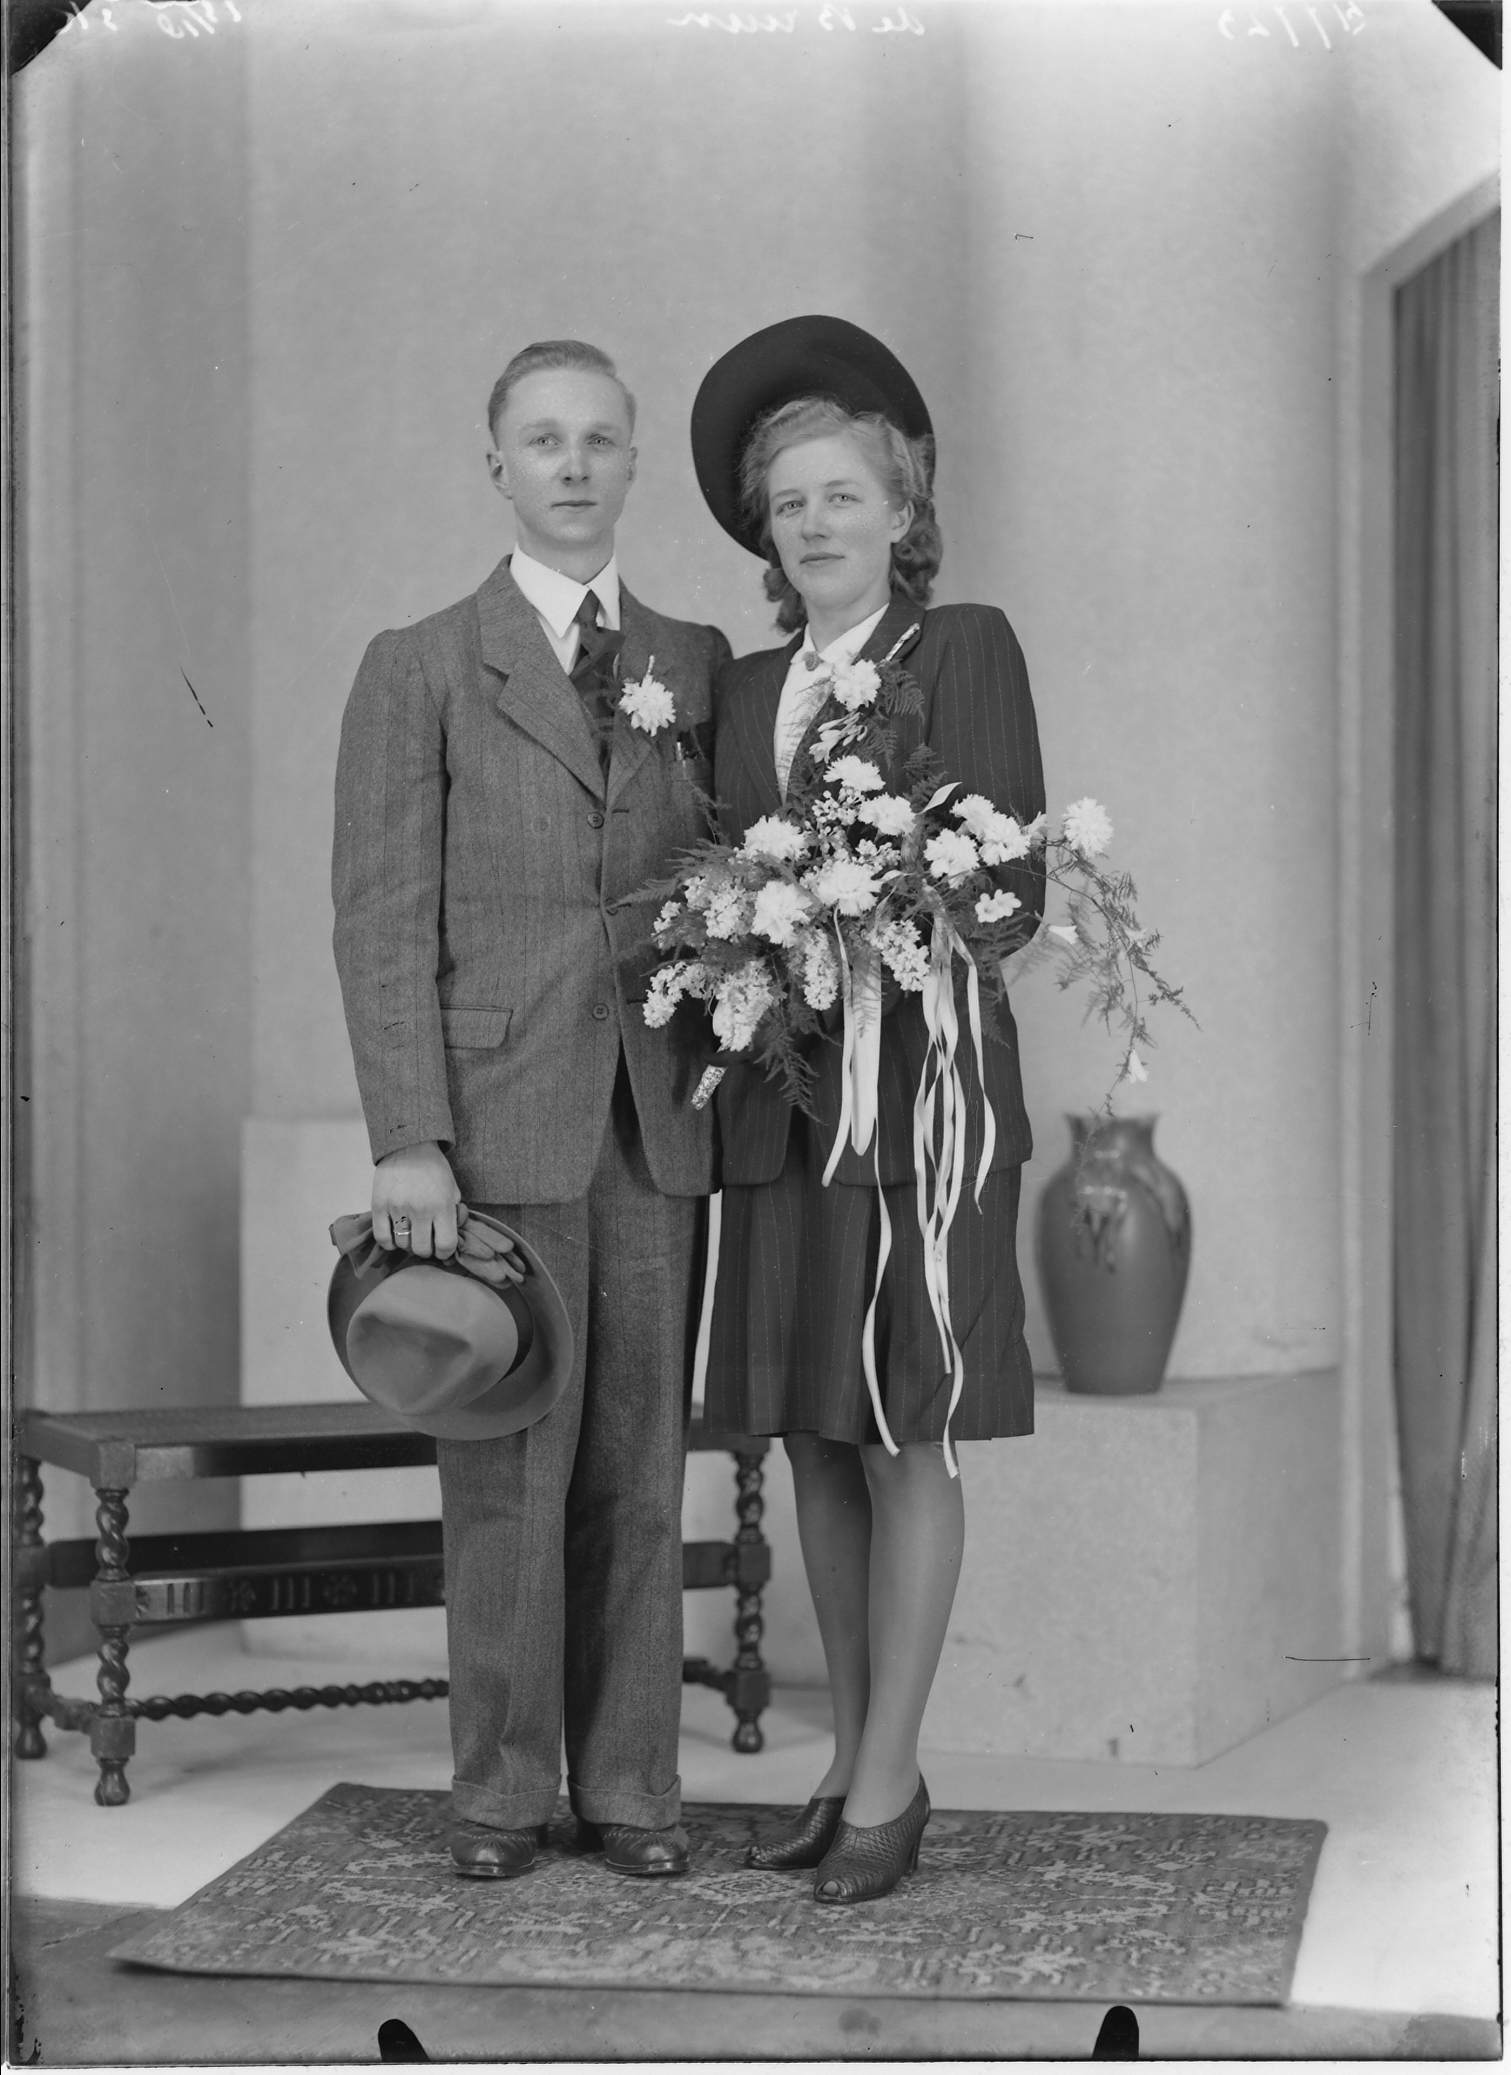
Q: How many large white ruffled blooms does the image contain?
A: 11